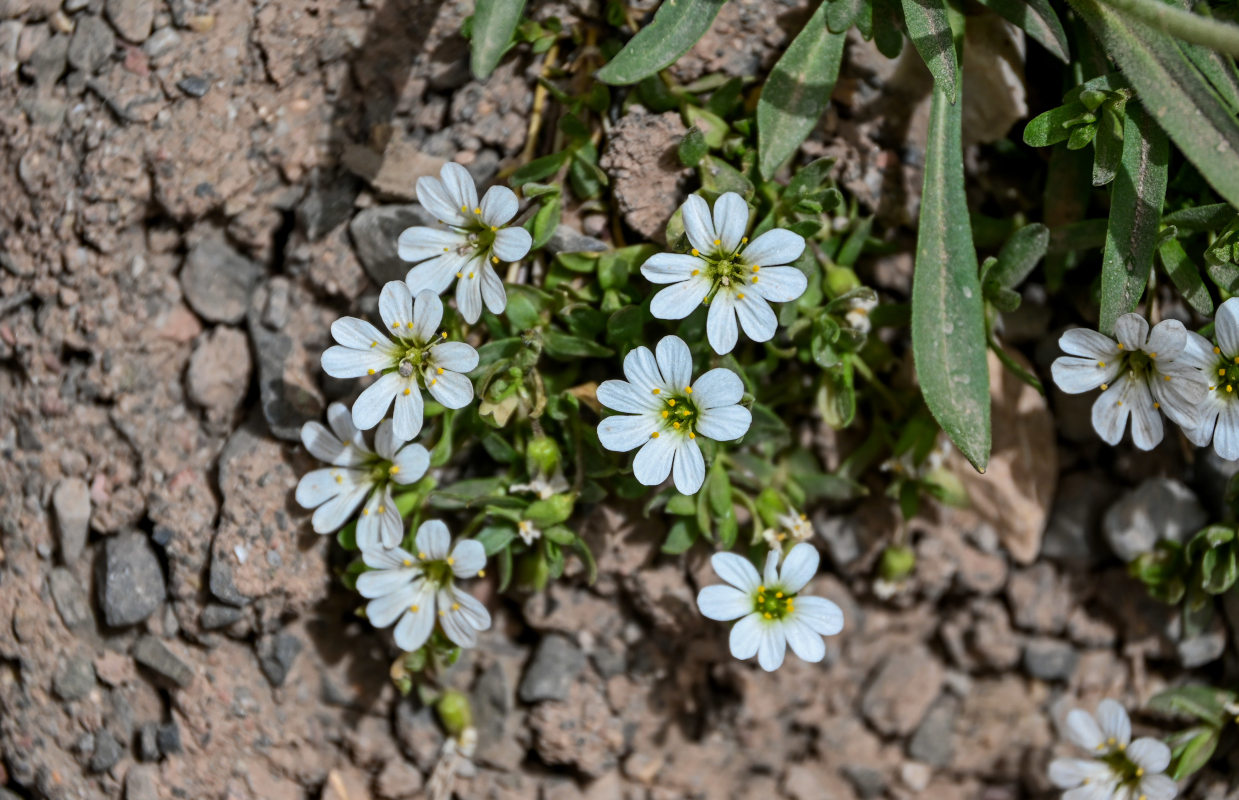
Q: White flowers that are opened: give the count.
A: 10